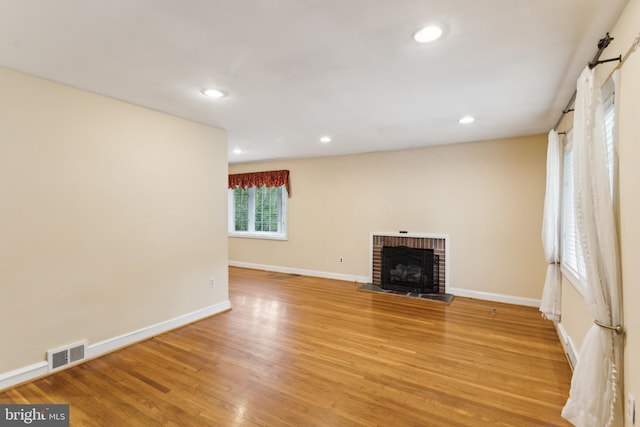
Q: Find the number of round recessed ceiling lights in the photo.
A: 5